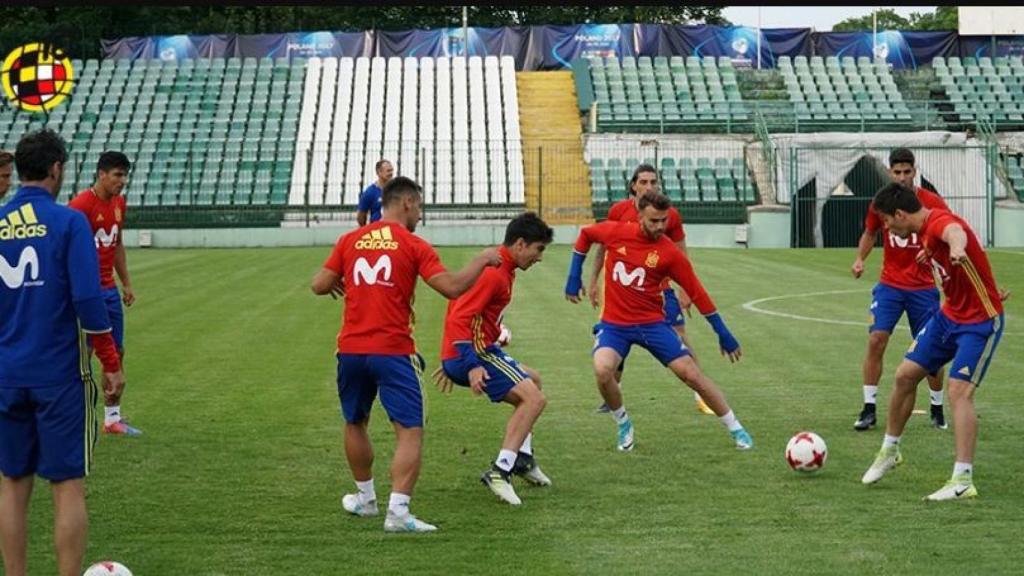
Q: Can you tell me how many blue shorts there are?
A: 8